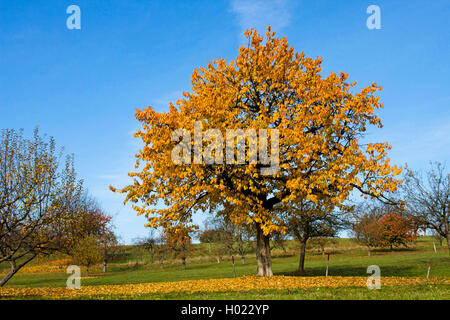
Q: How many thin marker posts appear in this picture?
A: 3